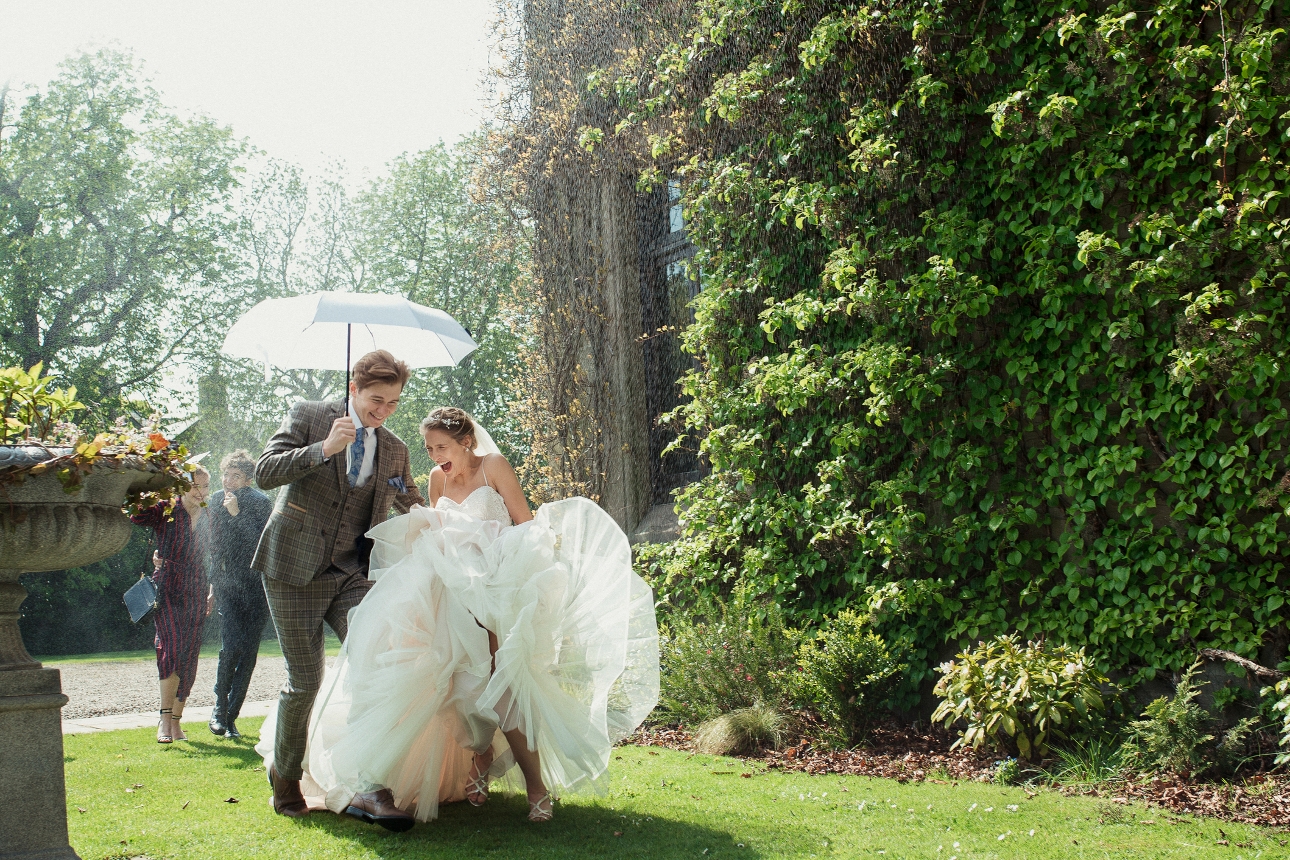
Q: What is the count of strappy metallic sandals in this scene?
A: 2